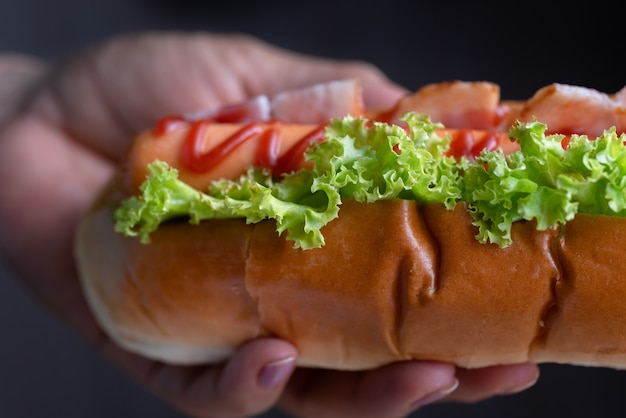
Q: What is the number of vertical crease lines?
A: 3